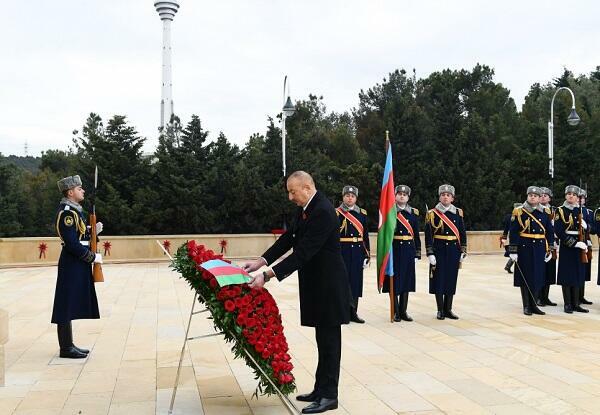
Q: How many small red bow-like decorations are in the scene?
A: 4